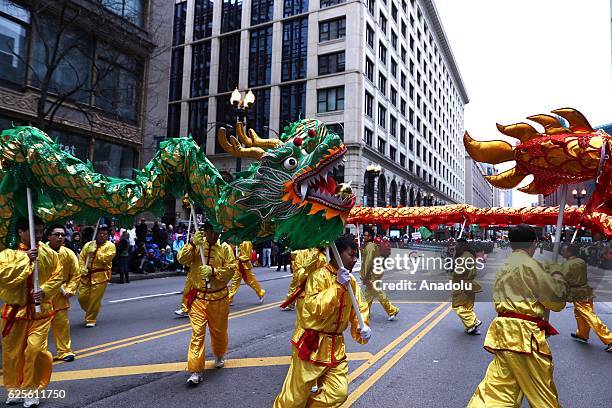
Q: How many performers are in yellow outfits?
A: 12